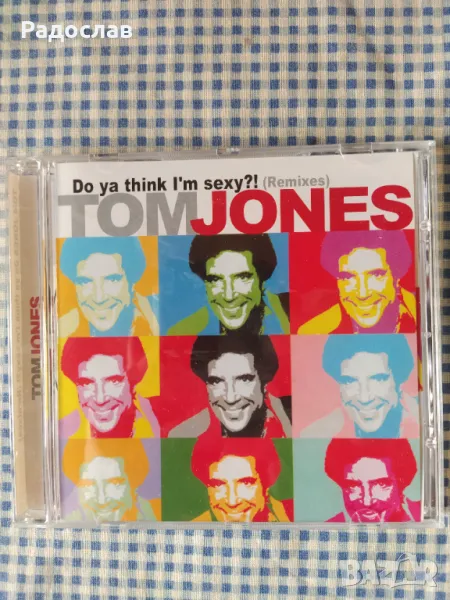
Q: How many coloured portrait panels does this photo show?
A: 9